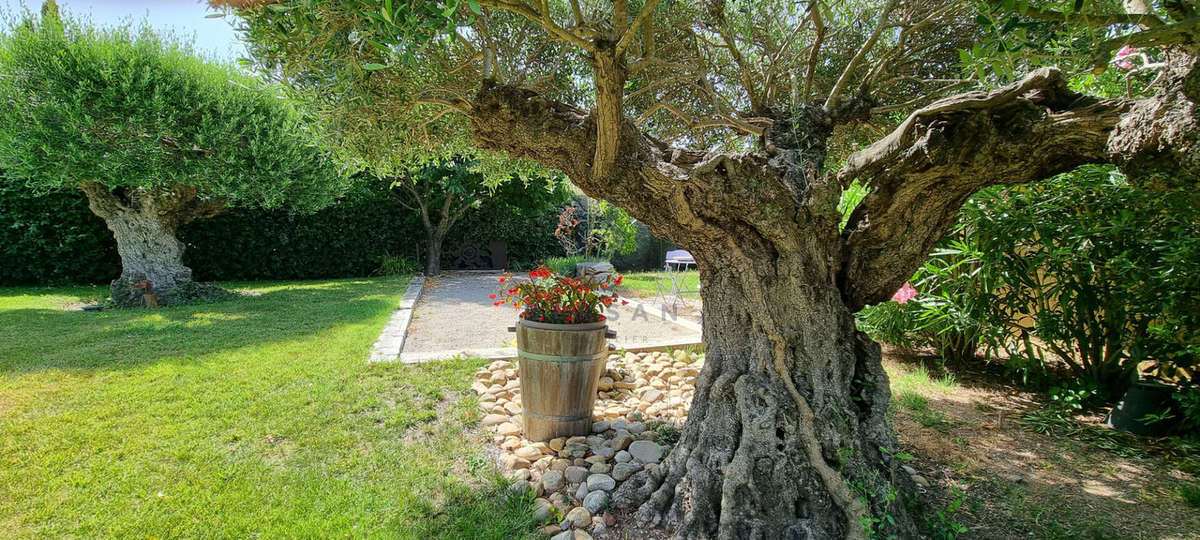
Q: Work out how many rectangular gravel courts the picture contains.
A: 1